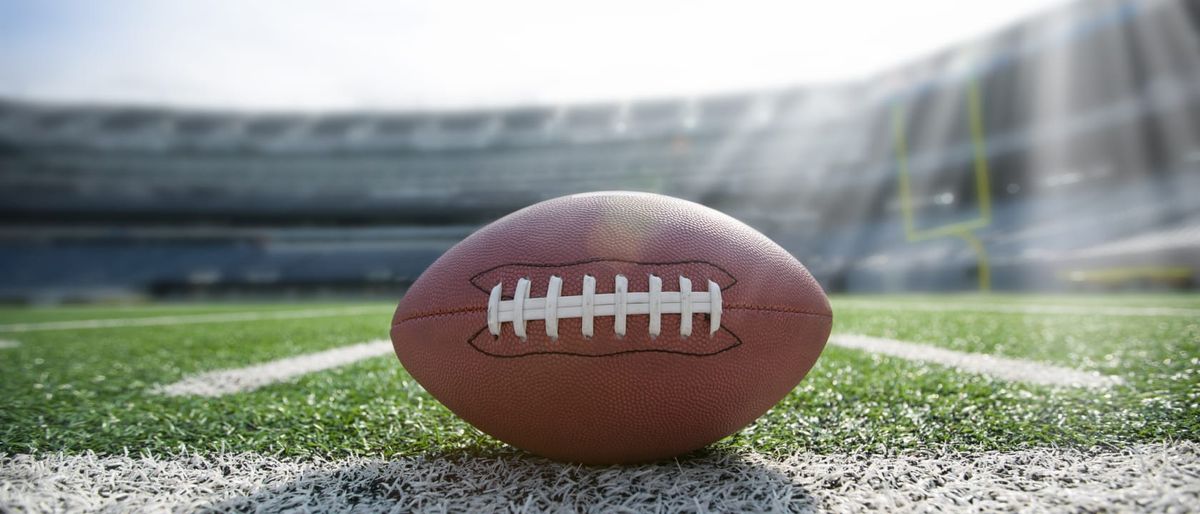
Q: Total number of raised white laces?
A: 8